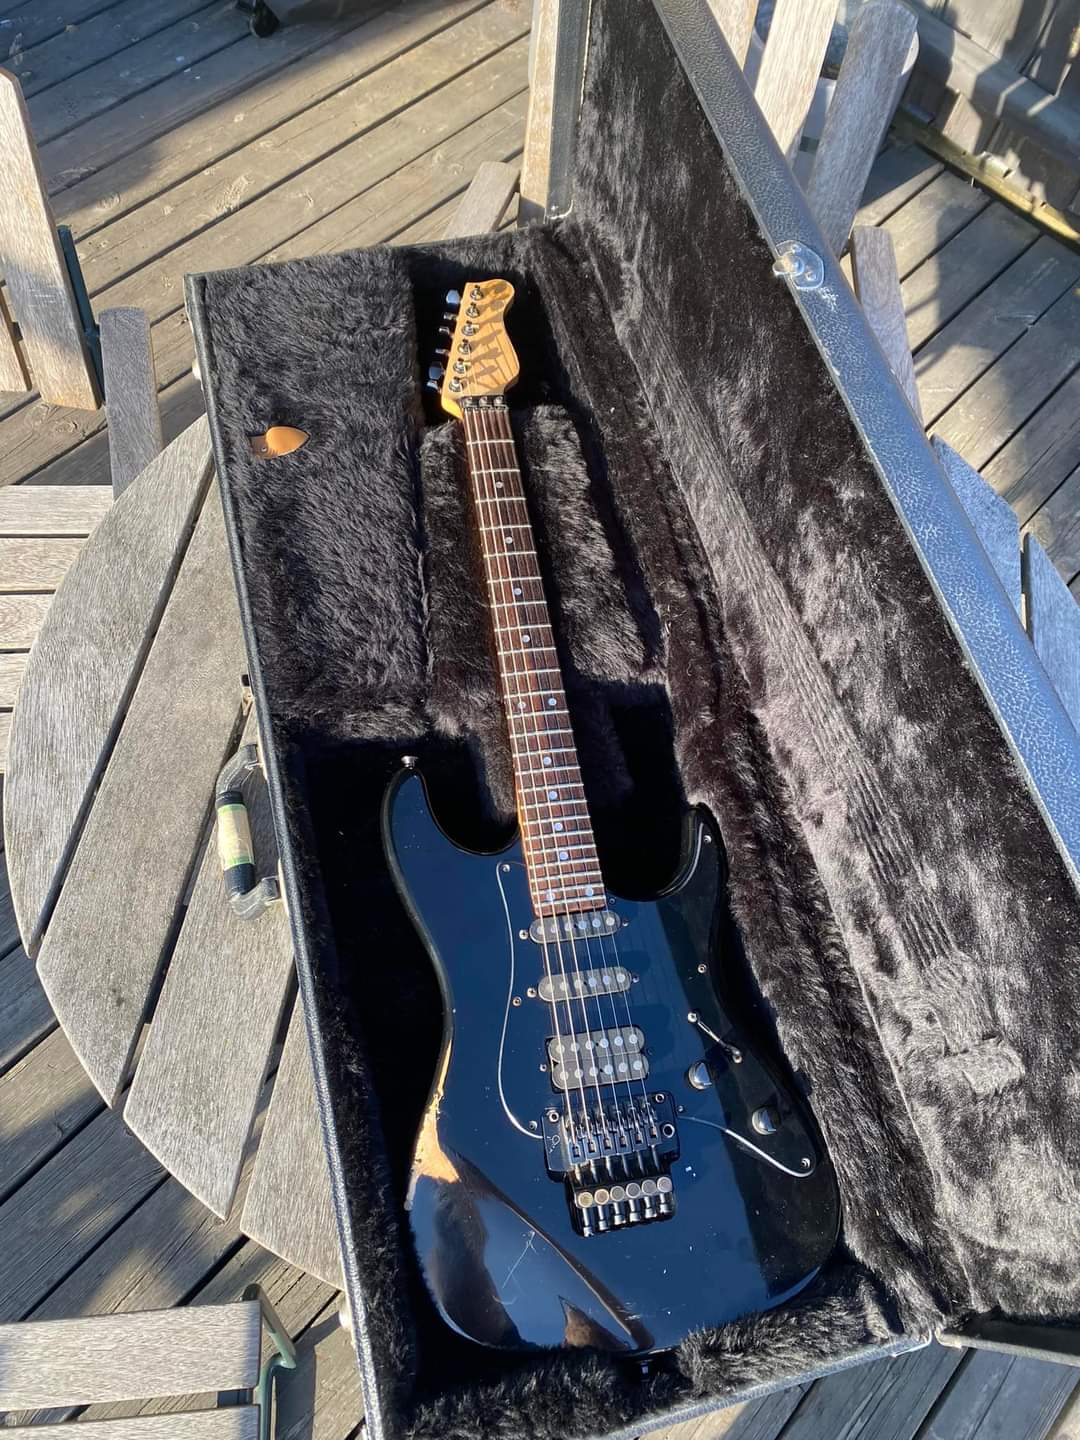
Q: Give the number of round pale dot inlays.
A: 12